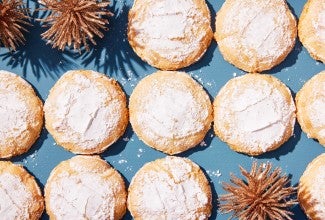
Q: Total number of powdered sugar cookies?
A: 12